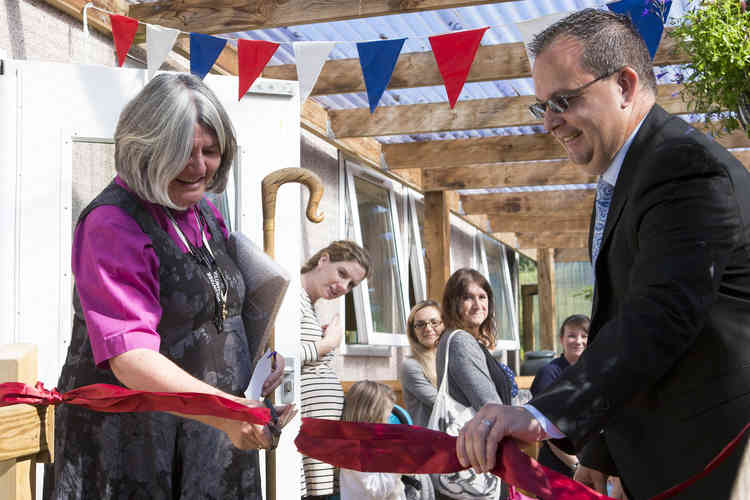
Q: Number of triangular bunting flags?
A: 9